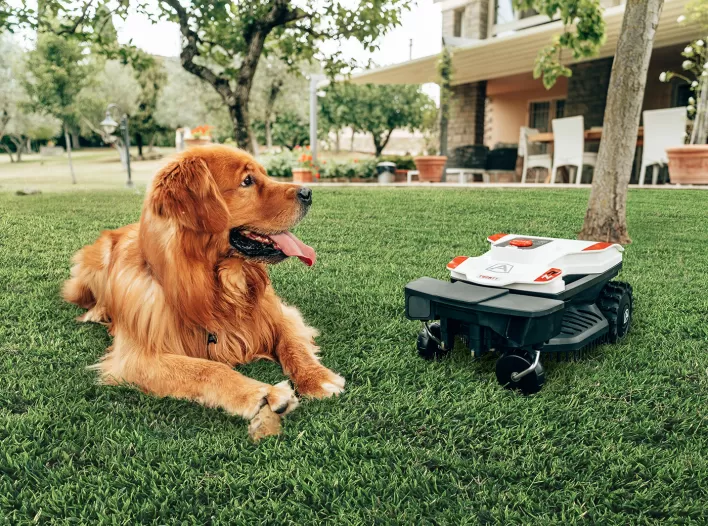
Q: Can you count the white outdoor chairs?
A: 3